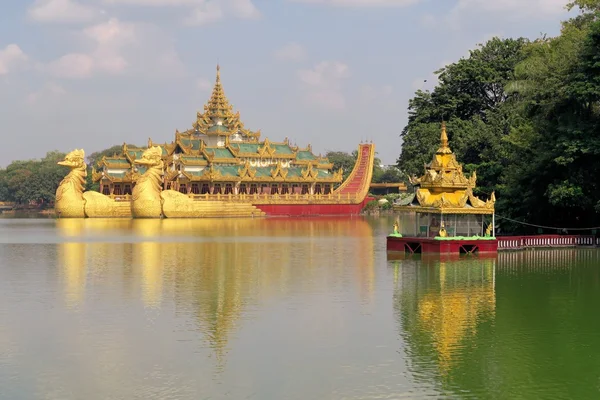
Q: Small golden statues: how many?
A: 3